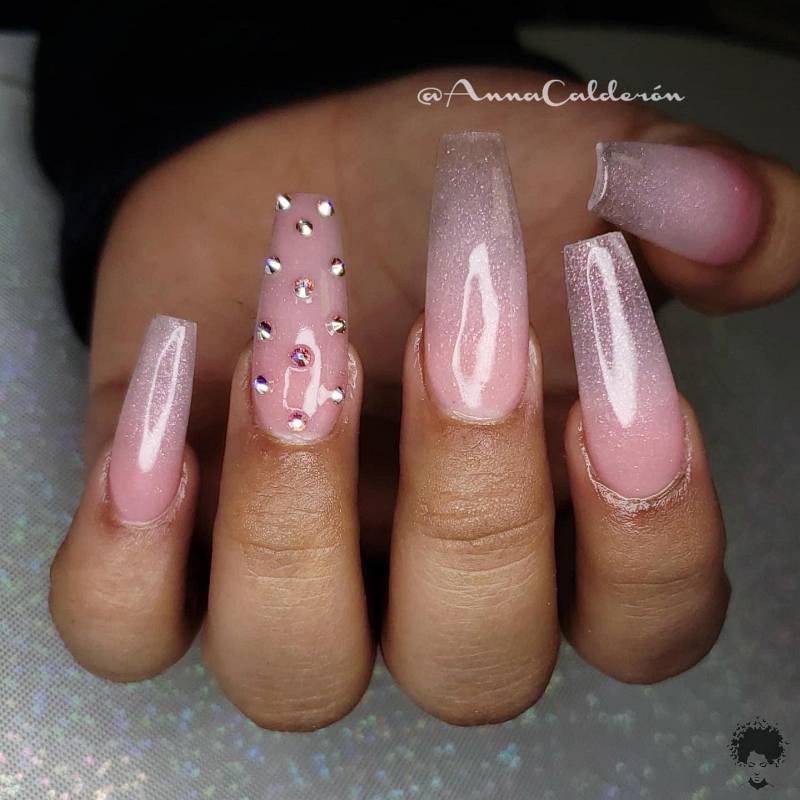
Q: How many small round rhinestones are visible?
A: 12